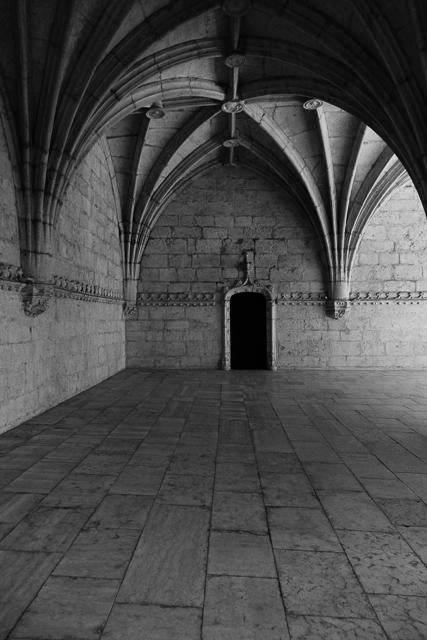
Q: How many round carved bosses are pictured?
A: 6